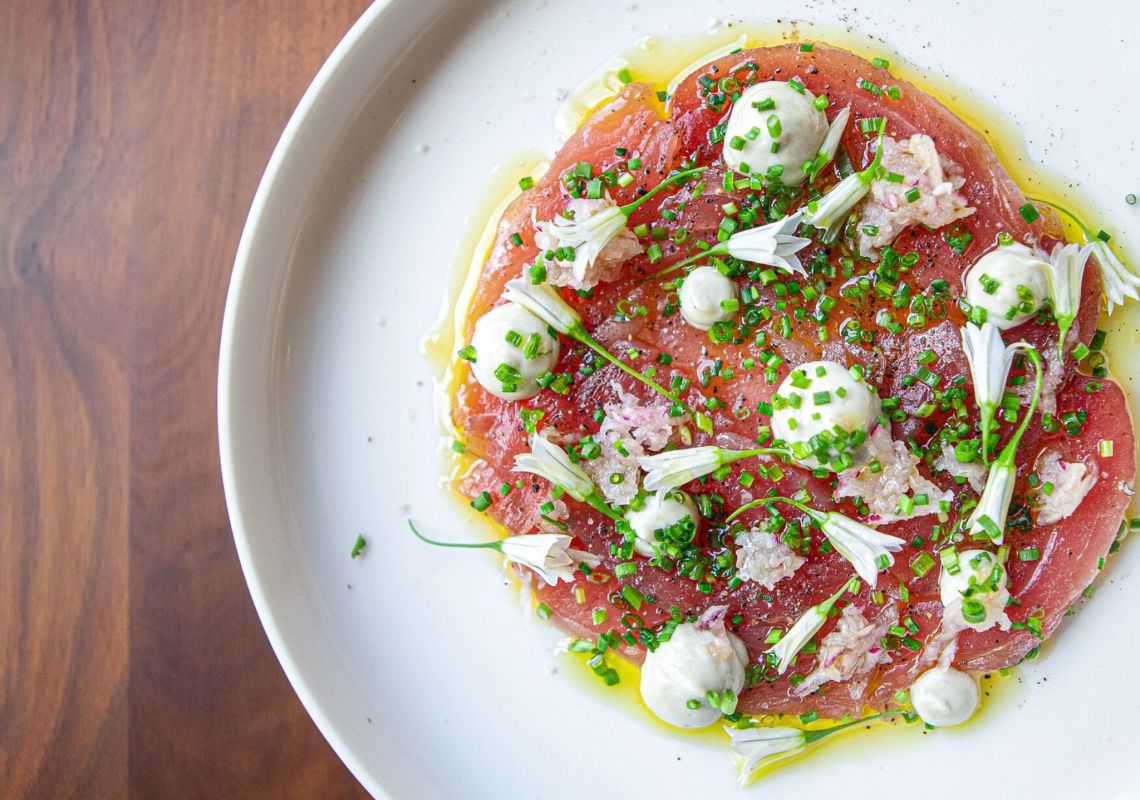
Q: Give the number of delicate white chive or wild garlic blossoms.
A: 15